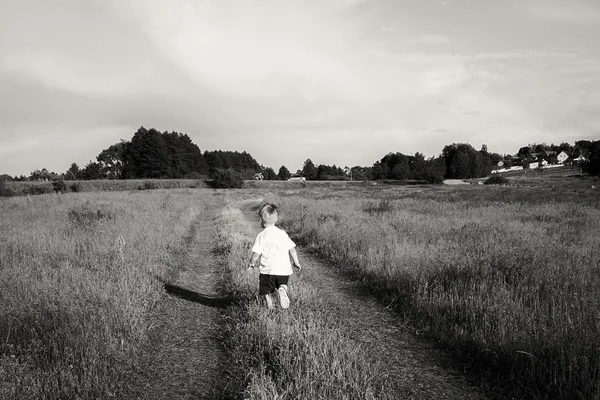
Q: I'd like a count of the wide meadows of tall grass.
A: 2